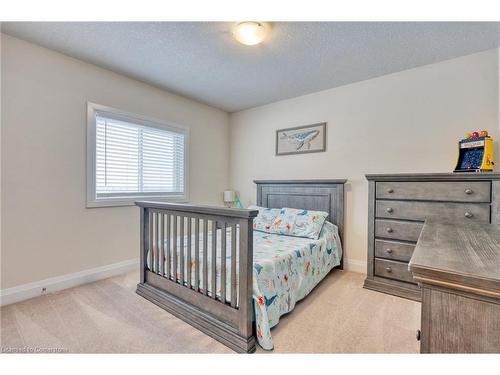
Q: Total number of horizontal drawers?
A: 5